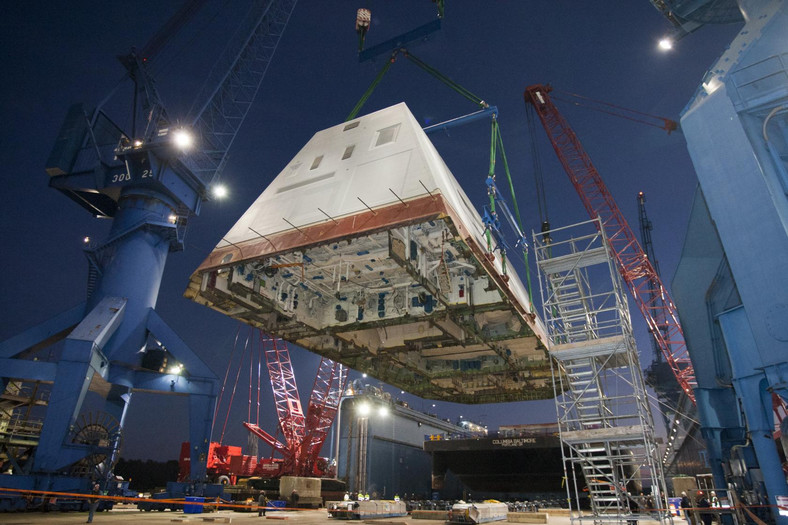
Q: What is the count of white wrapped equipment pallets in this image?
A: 2